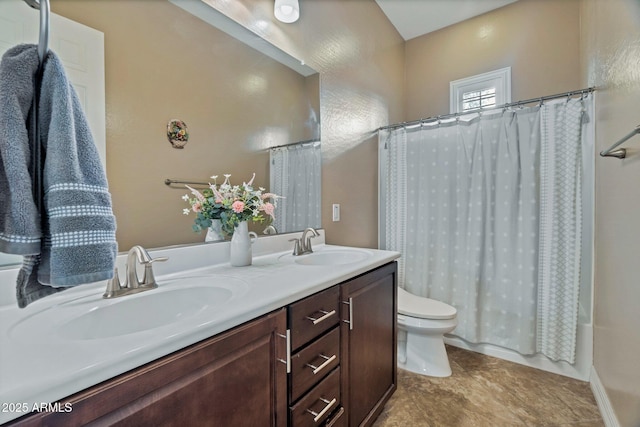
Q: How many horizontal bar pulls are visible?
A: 3